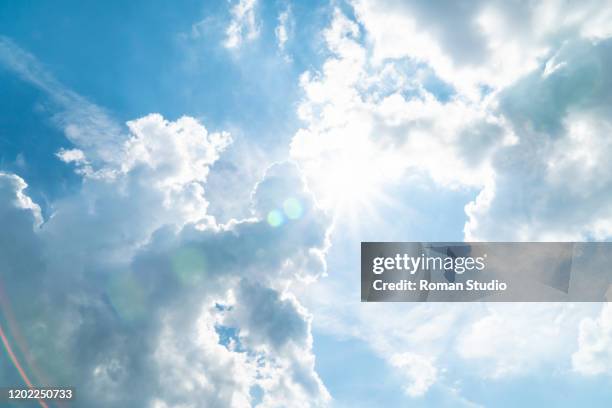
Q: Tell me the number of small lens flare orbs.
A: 2